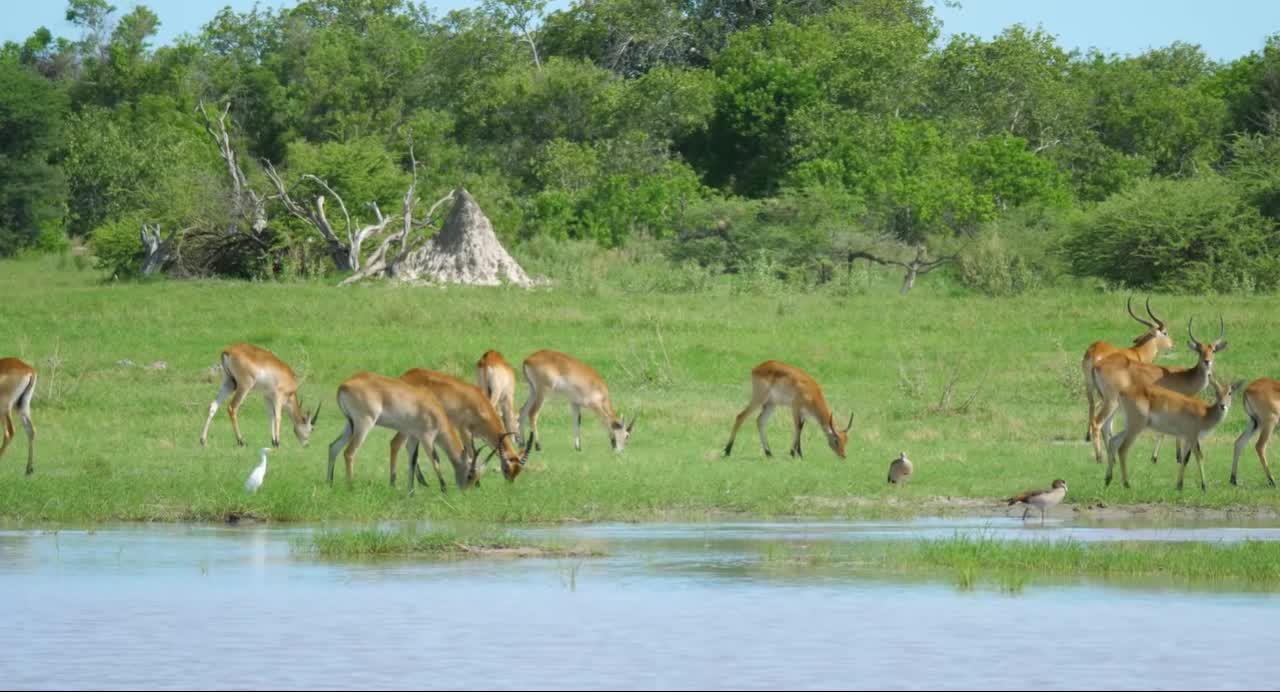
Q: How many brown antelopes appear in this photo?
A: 11